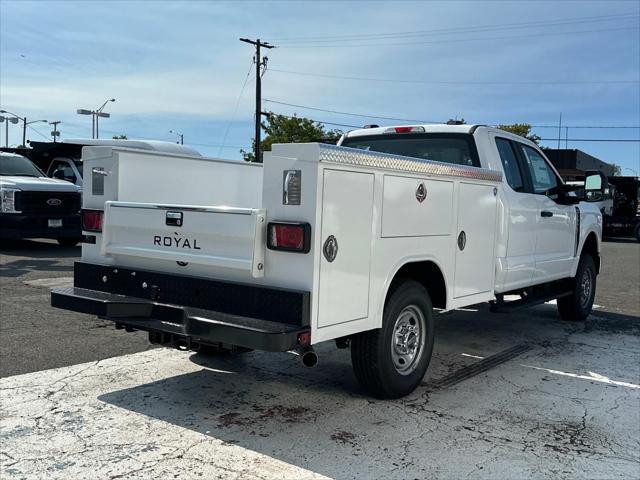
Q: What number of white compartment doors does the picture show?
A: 3